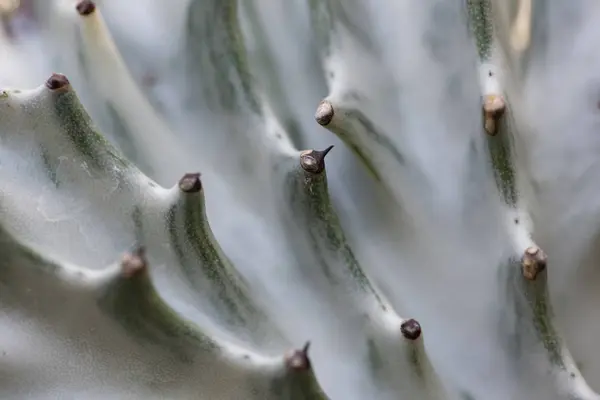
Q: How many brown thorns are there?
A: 10